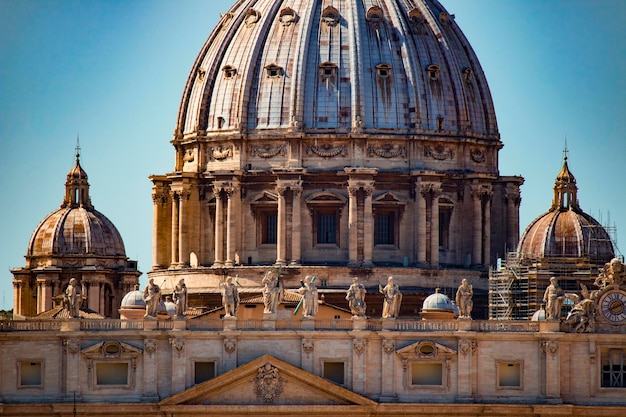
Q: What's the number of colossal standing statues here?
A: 10